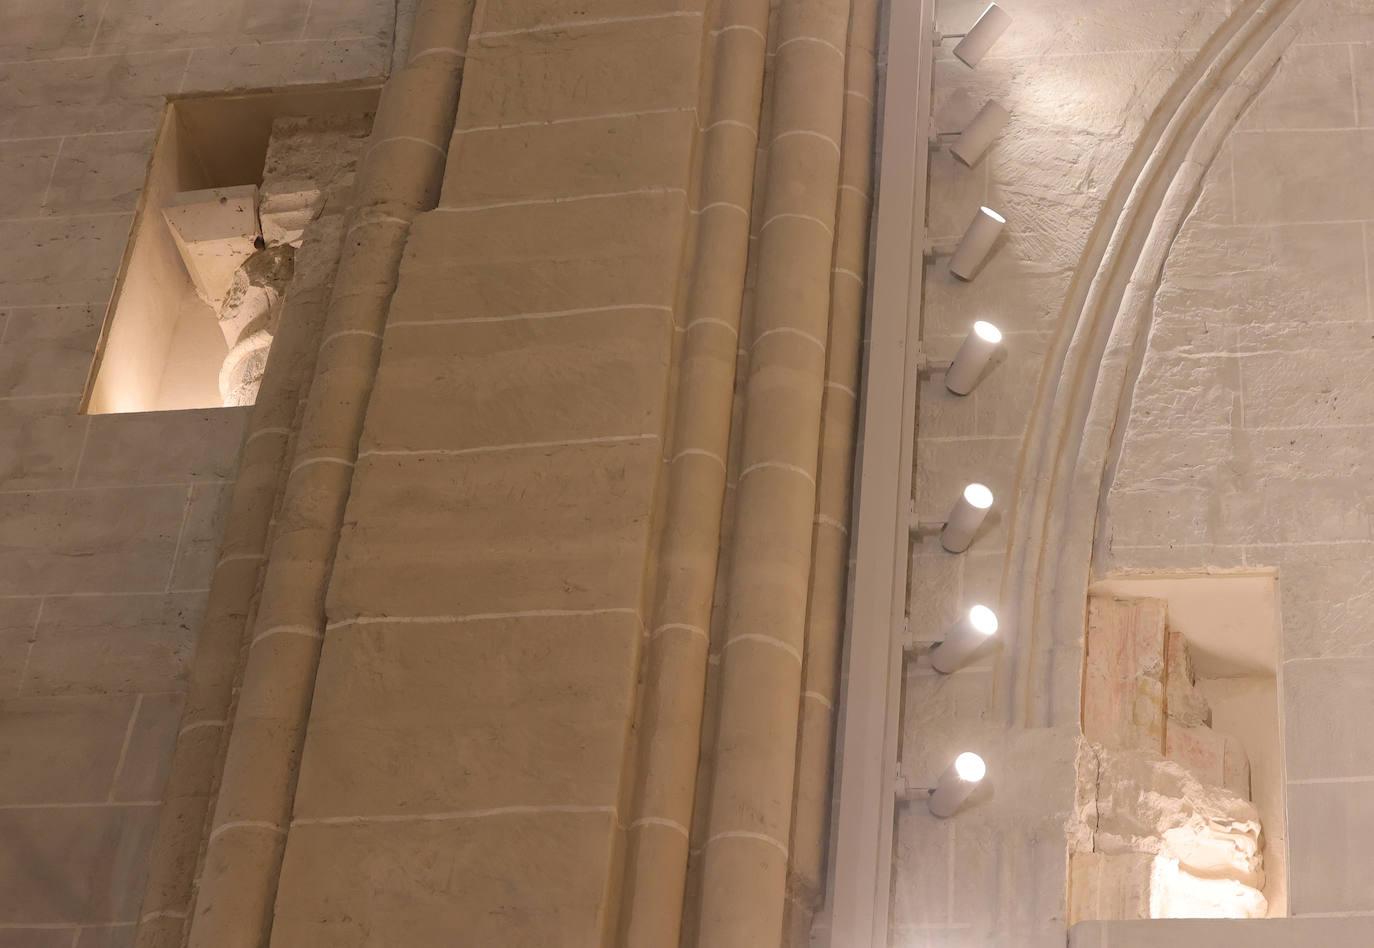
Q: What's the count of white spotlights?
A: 7